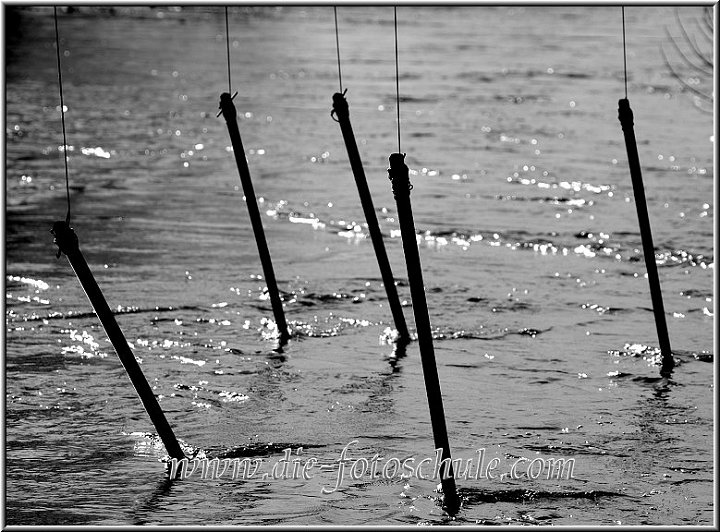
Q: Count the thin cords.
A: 5